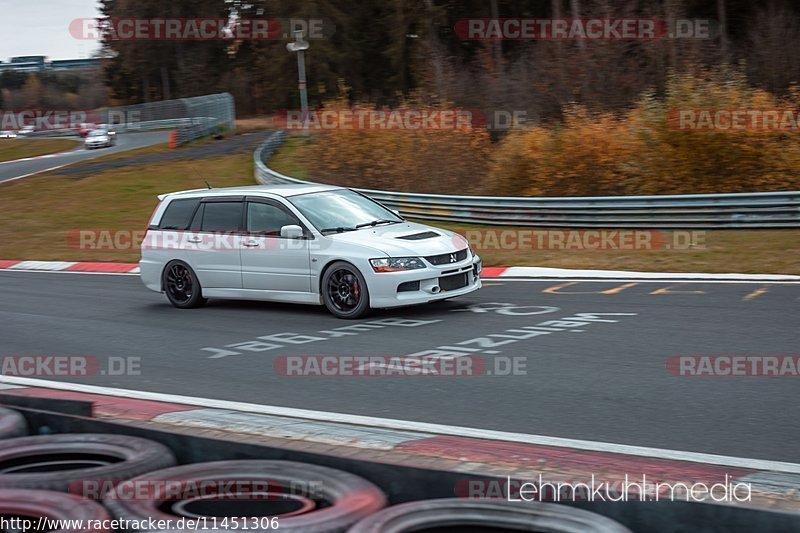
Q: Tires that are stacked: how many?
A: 5